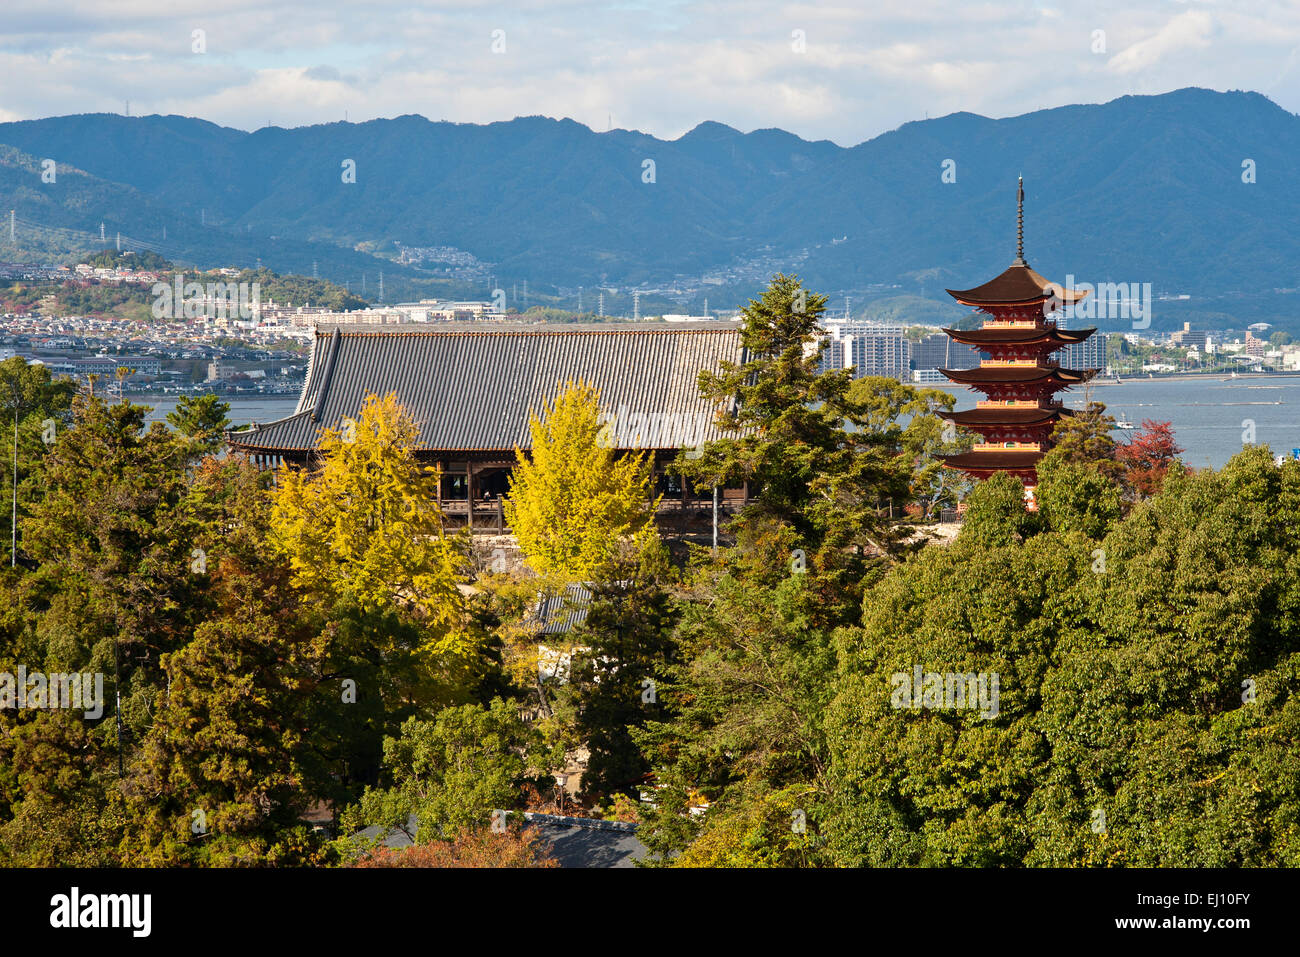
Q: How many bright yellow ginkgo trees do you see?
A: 2